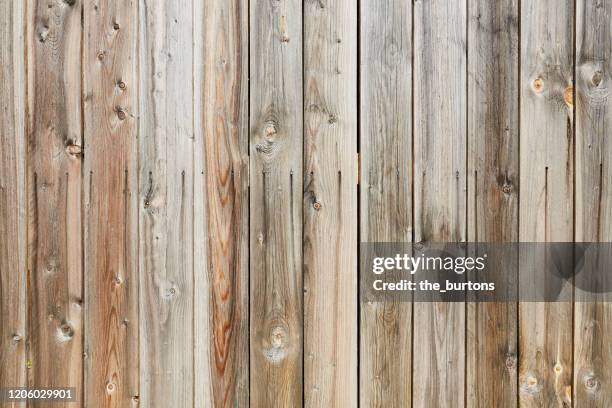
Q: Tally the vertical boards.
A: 12